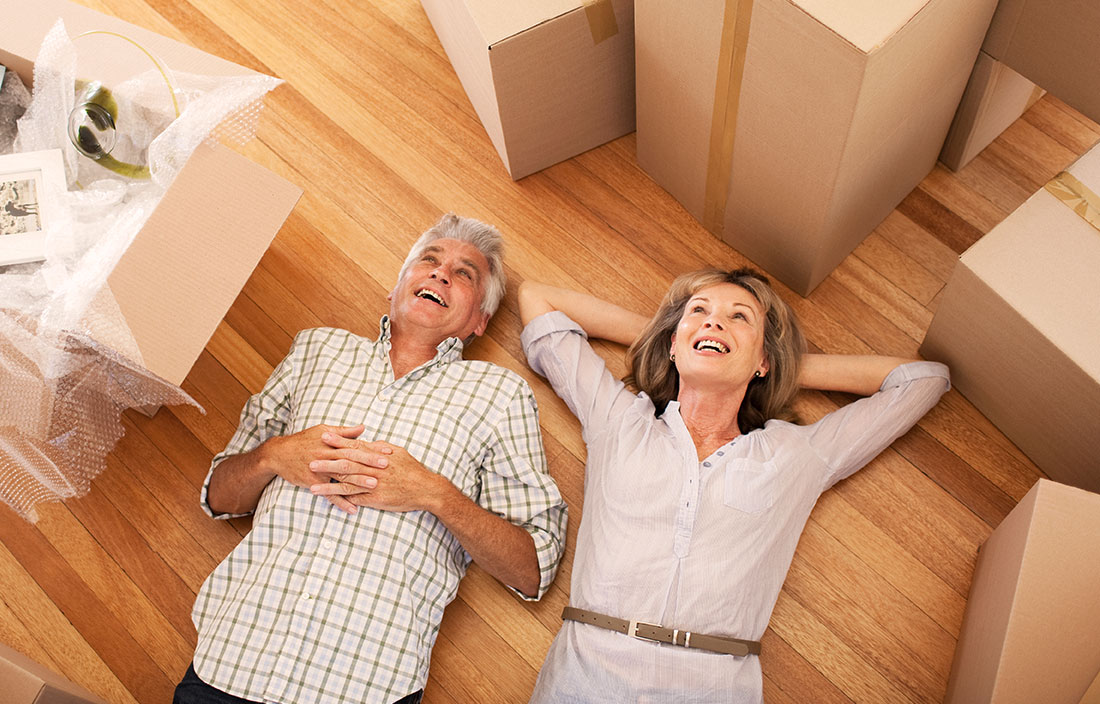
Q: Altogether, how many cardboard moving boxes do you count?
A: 8